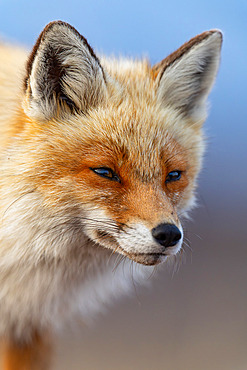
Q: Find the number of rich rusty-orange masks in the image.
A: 1